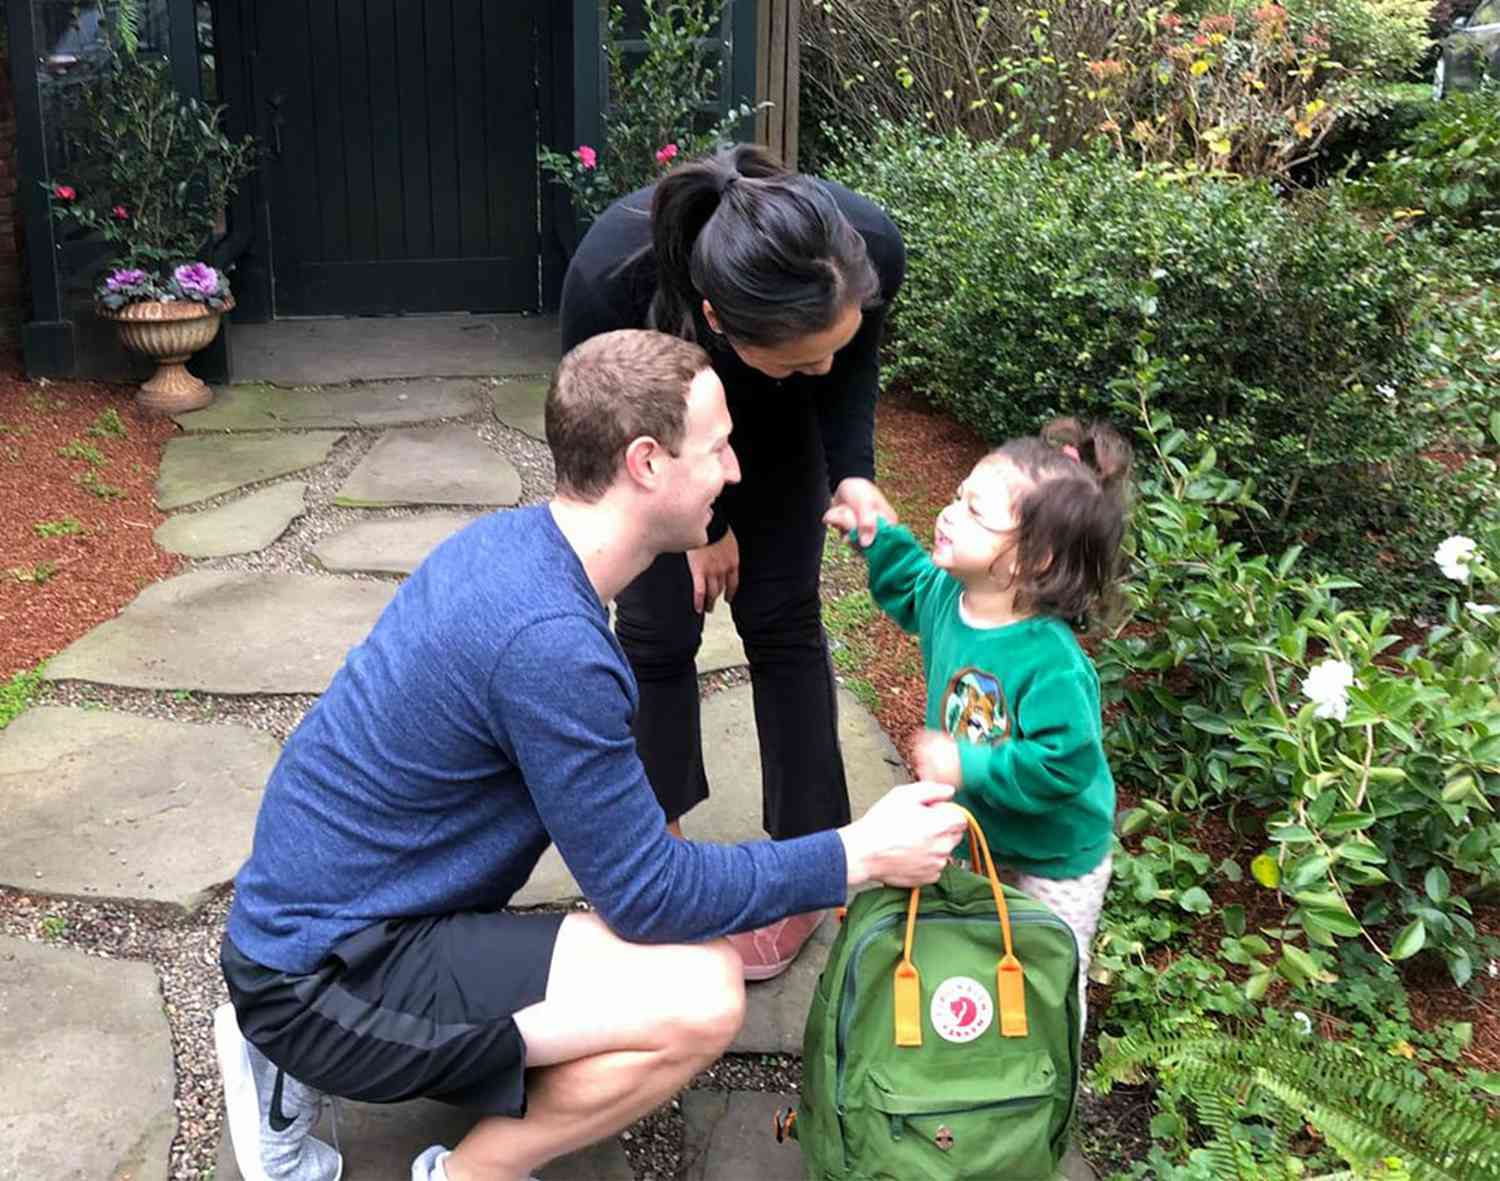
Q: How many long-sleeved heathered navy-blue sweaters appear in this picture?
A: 1